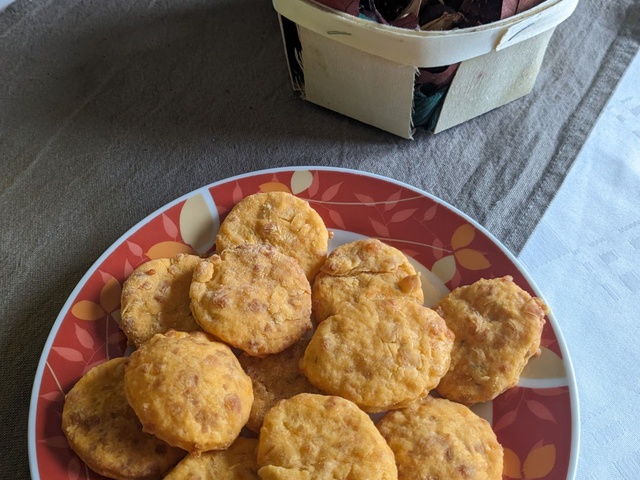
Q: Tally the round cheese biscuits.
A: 12